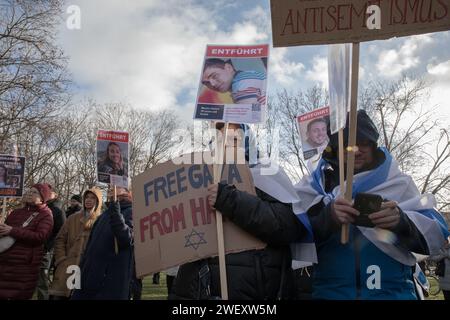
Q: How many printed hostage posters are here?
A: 4